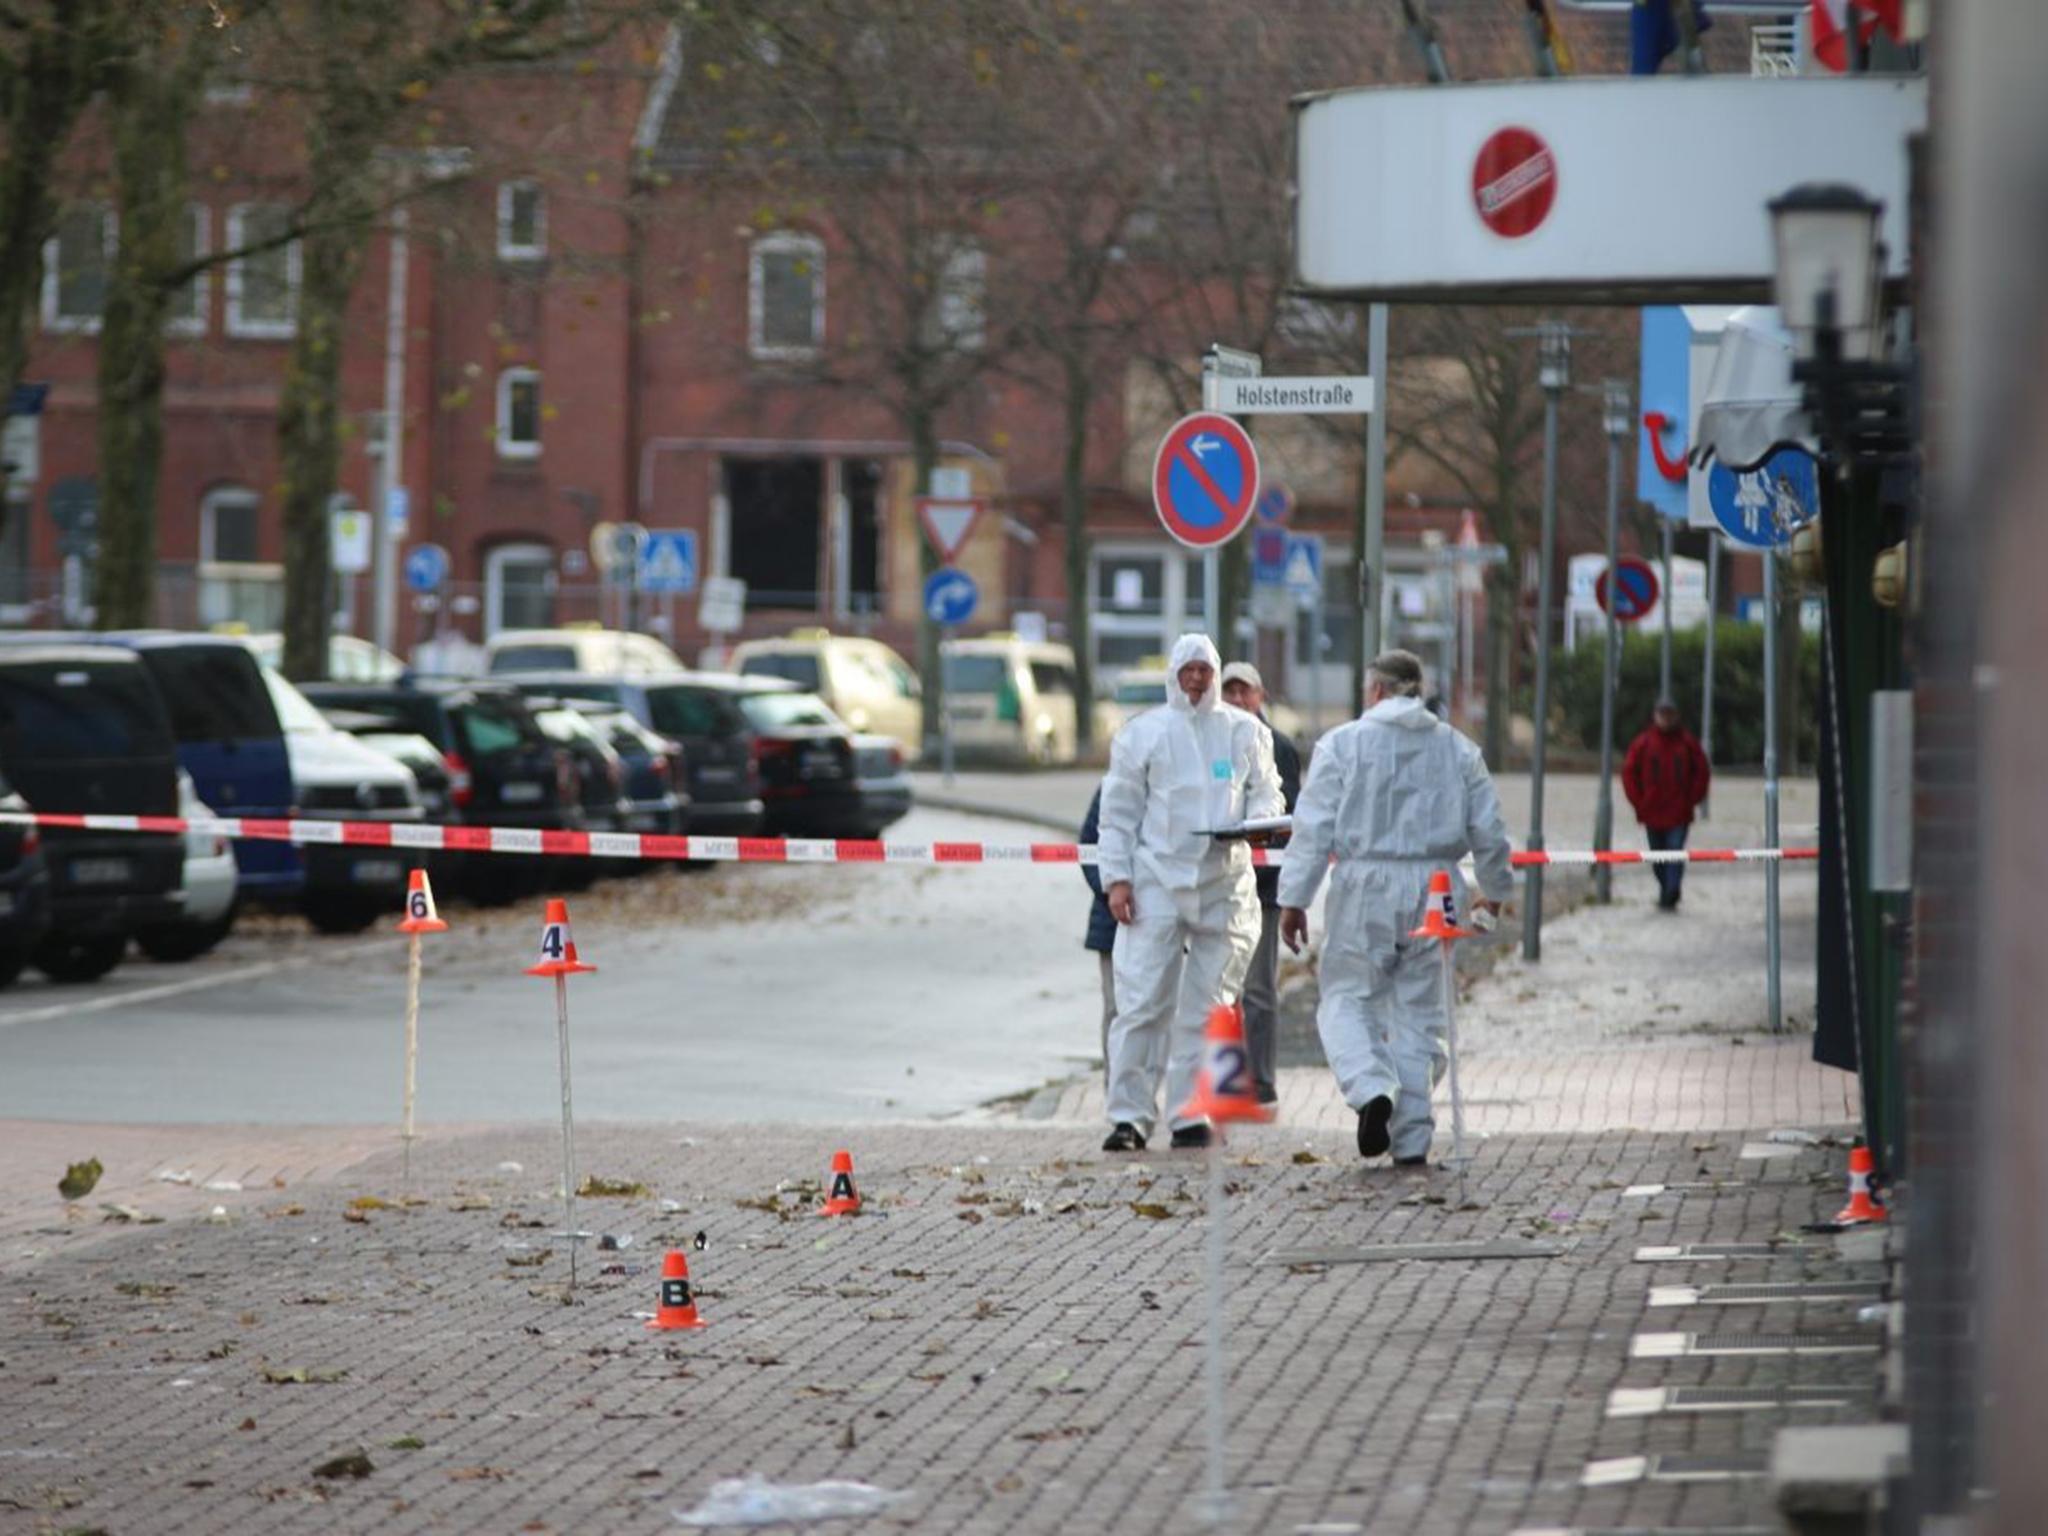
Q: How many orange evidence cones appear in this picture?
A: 7